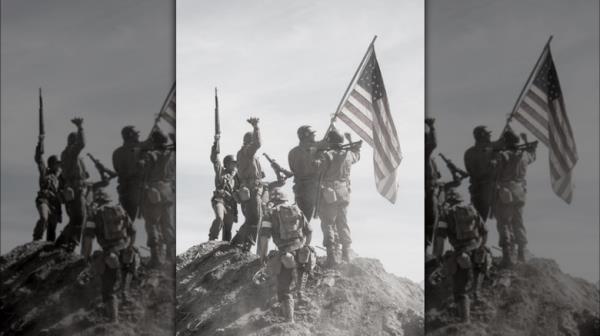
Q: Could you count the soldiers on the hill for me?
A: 5